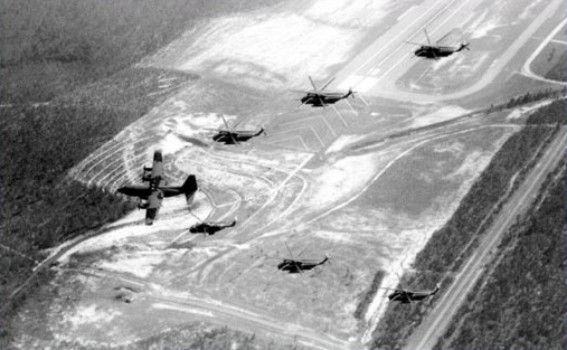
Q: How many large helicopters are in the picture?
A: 6